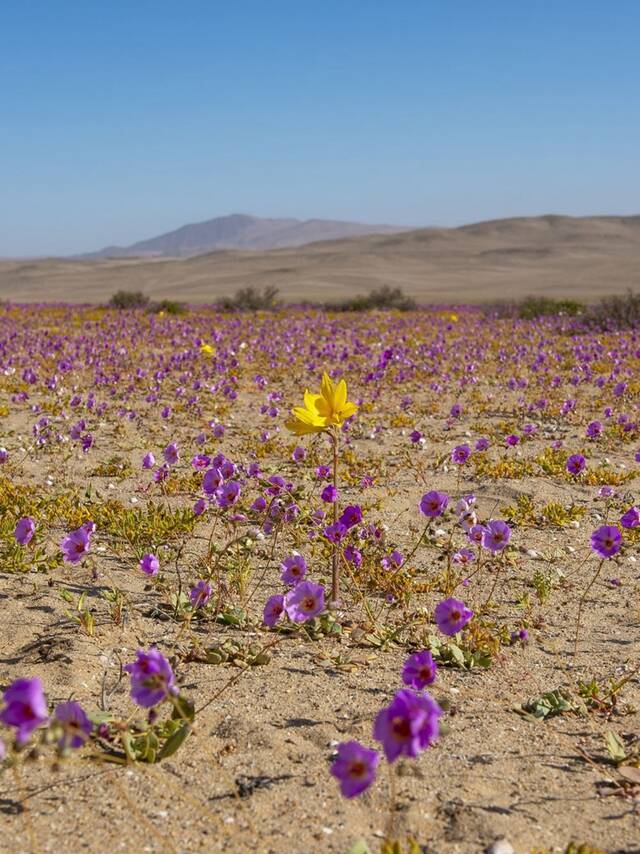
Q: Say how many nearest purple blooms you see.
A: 6